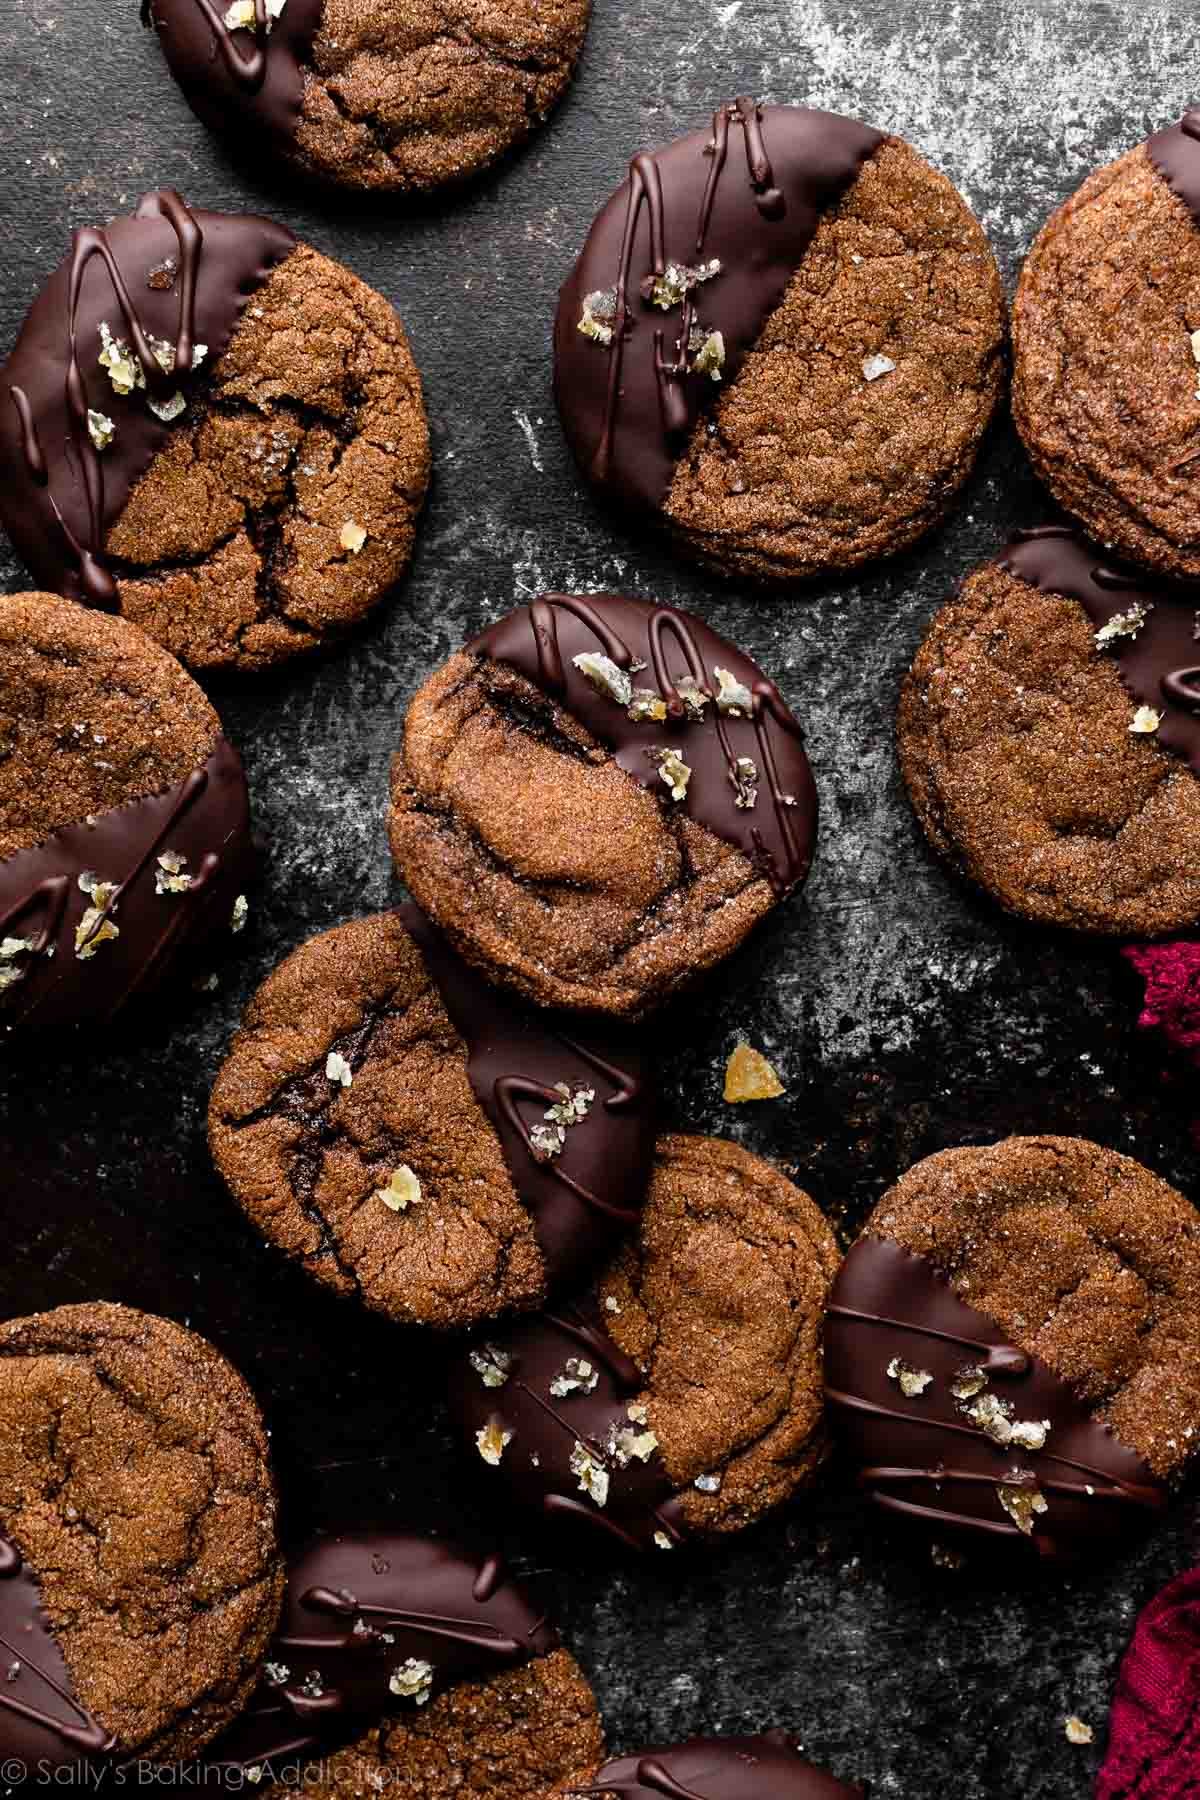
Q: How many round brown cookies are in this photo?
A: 13